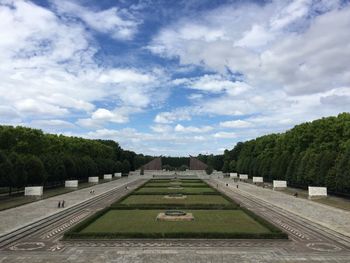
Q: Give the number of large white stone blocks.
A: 10